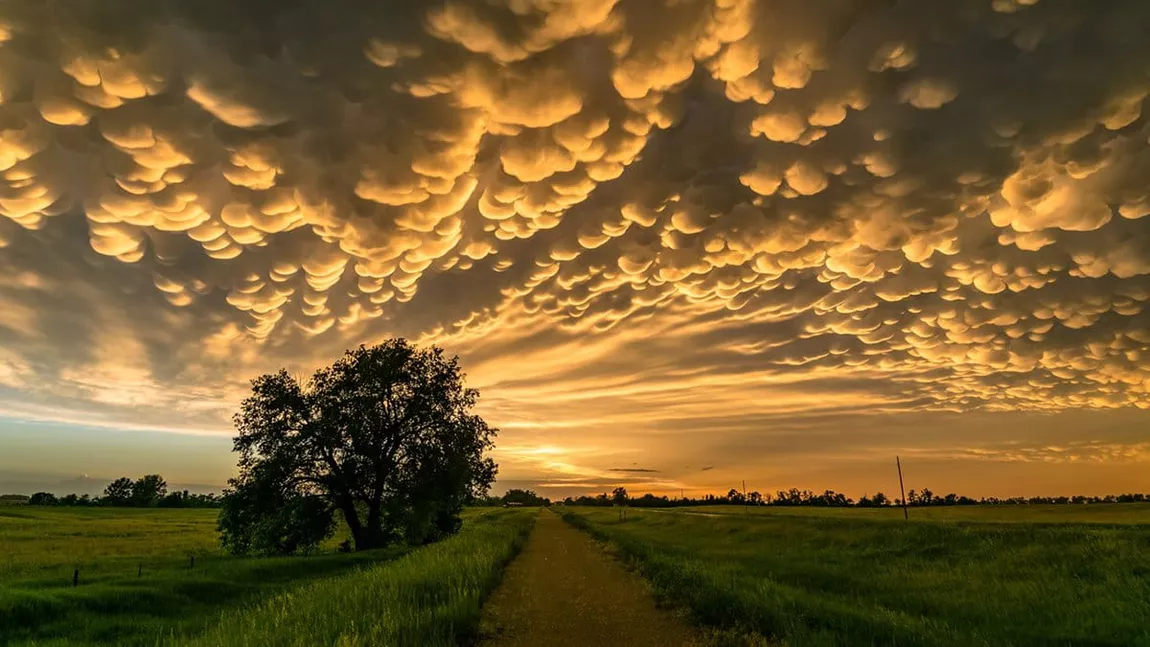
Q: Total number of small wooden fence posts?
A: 3